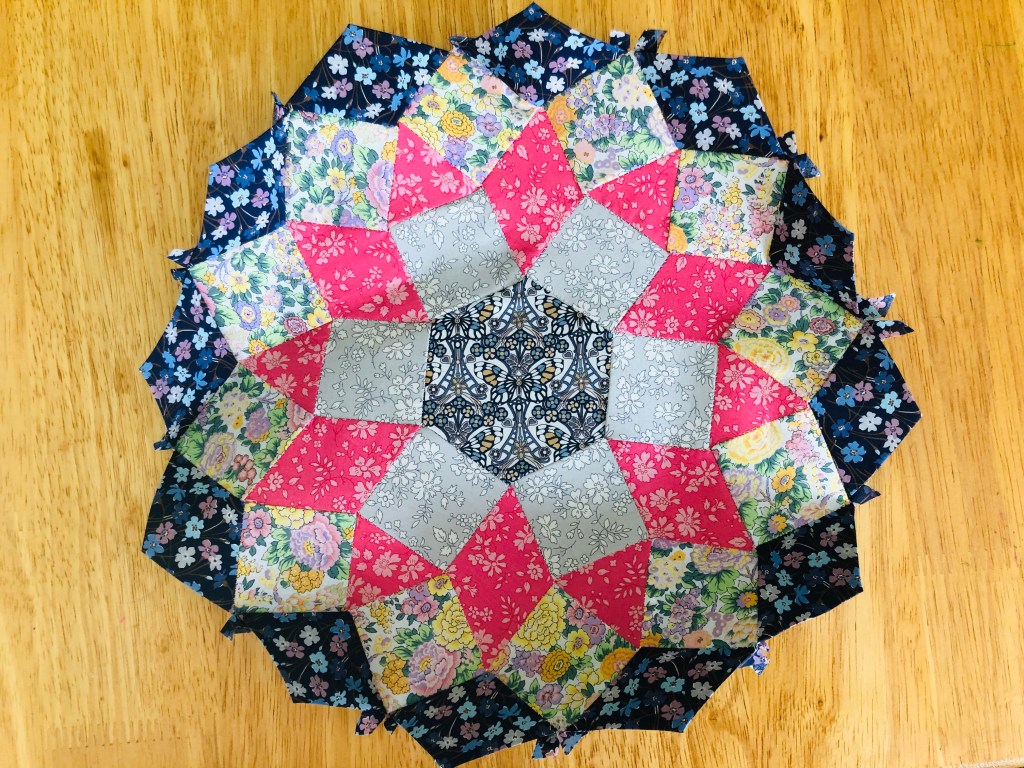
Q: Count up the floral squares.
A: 12